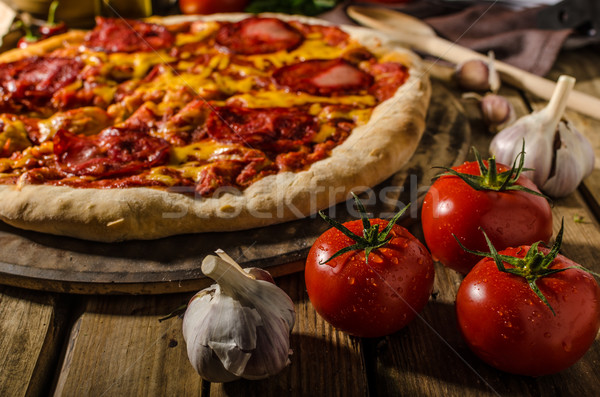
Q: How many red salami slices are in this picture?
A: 6